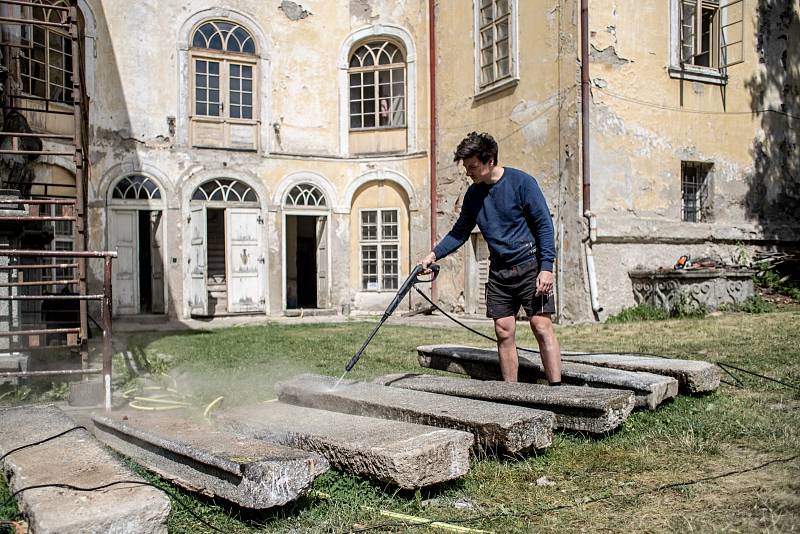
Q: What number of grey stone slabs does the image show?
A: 7